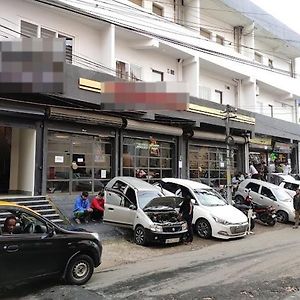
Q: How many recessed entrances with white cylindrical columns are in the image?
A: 0